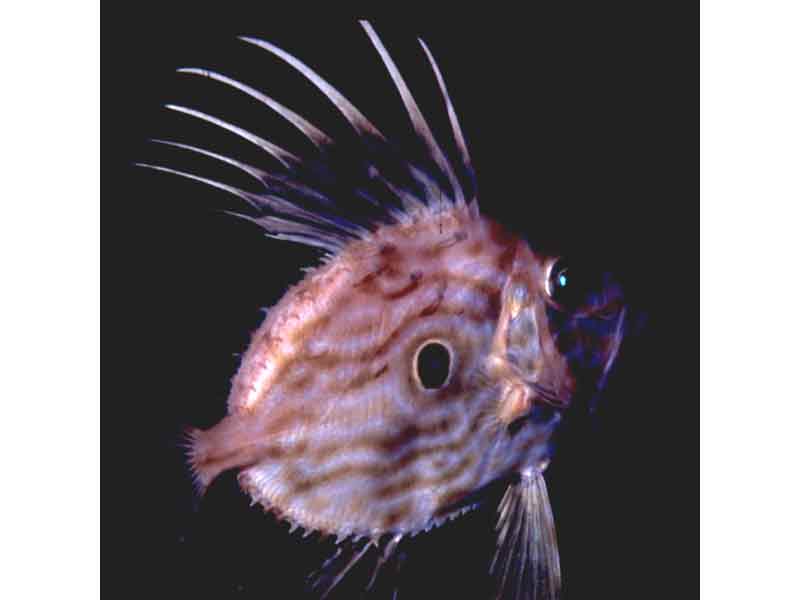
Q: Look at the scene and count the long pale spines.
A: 7